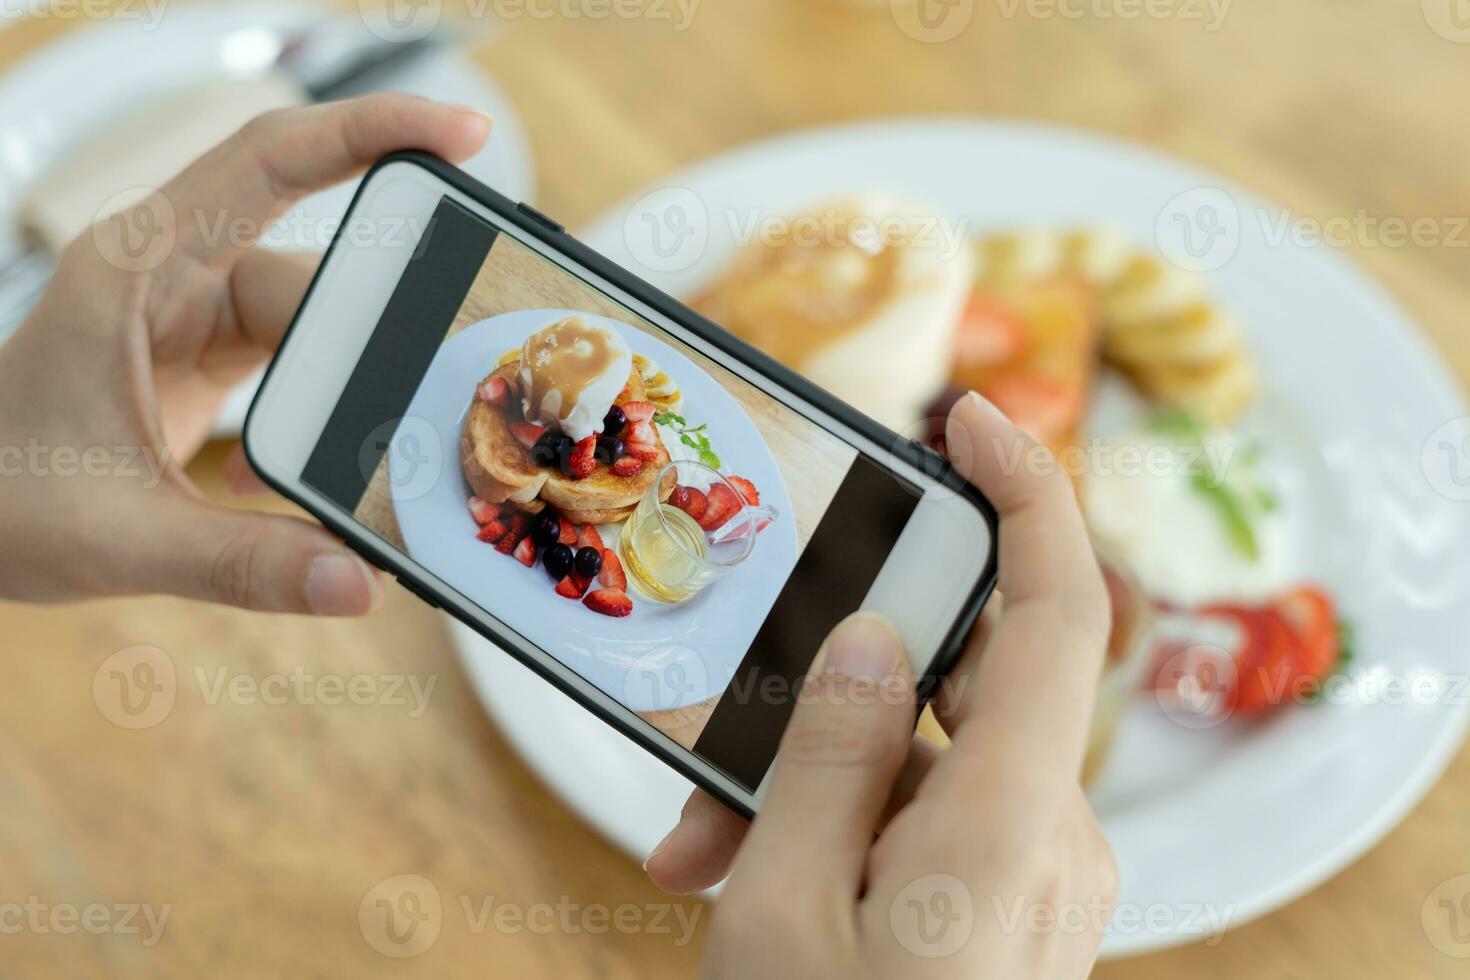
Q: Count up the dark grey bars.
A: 2